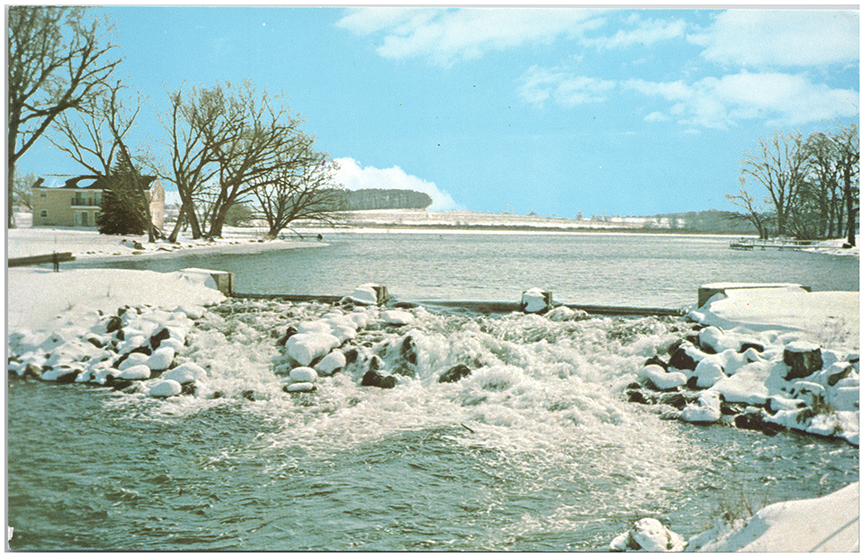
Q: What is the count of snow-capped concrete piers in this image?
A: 4